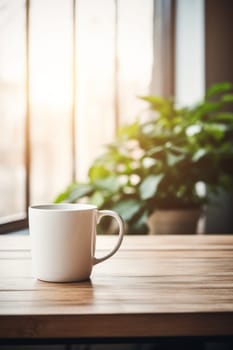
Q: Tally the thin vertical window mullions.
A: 3